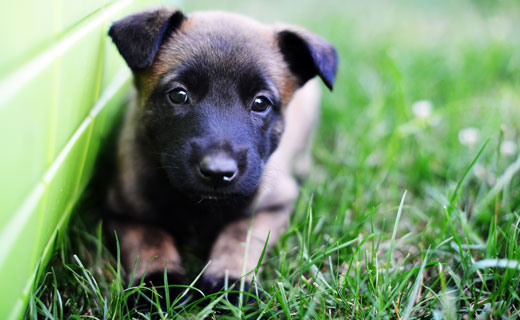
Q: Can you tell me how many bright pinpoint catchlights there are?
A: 2